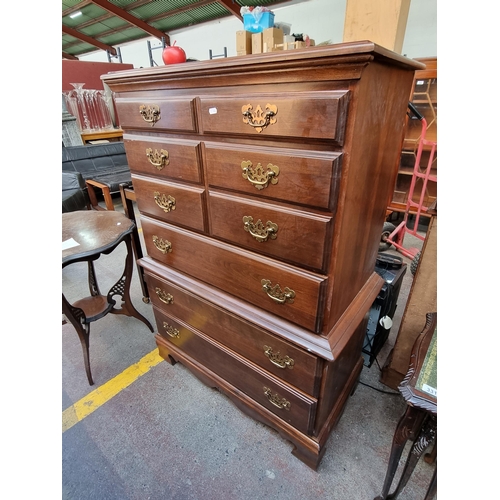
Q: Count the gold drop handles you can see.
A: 12